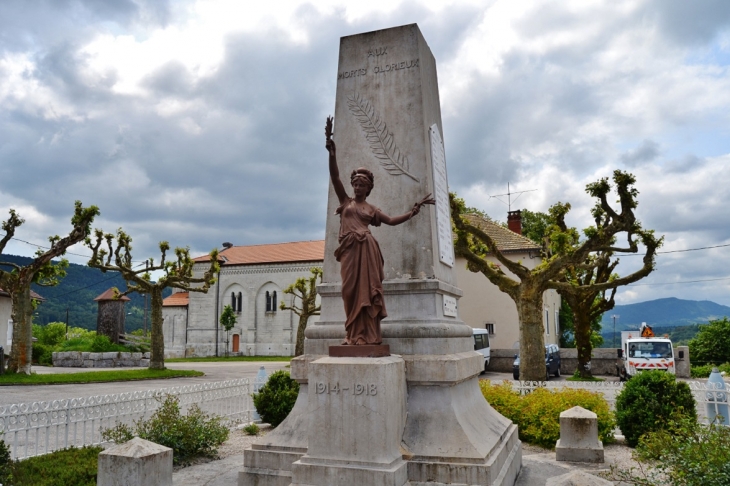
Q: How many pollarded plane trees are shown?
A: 5